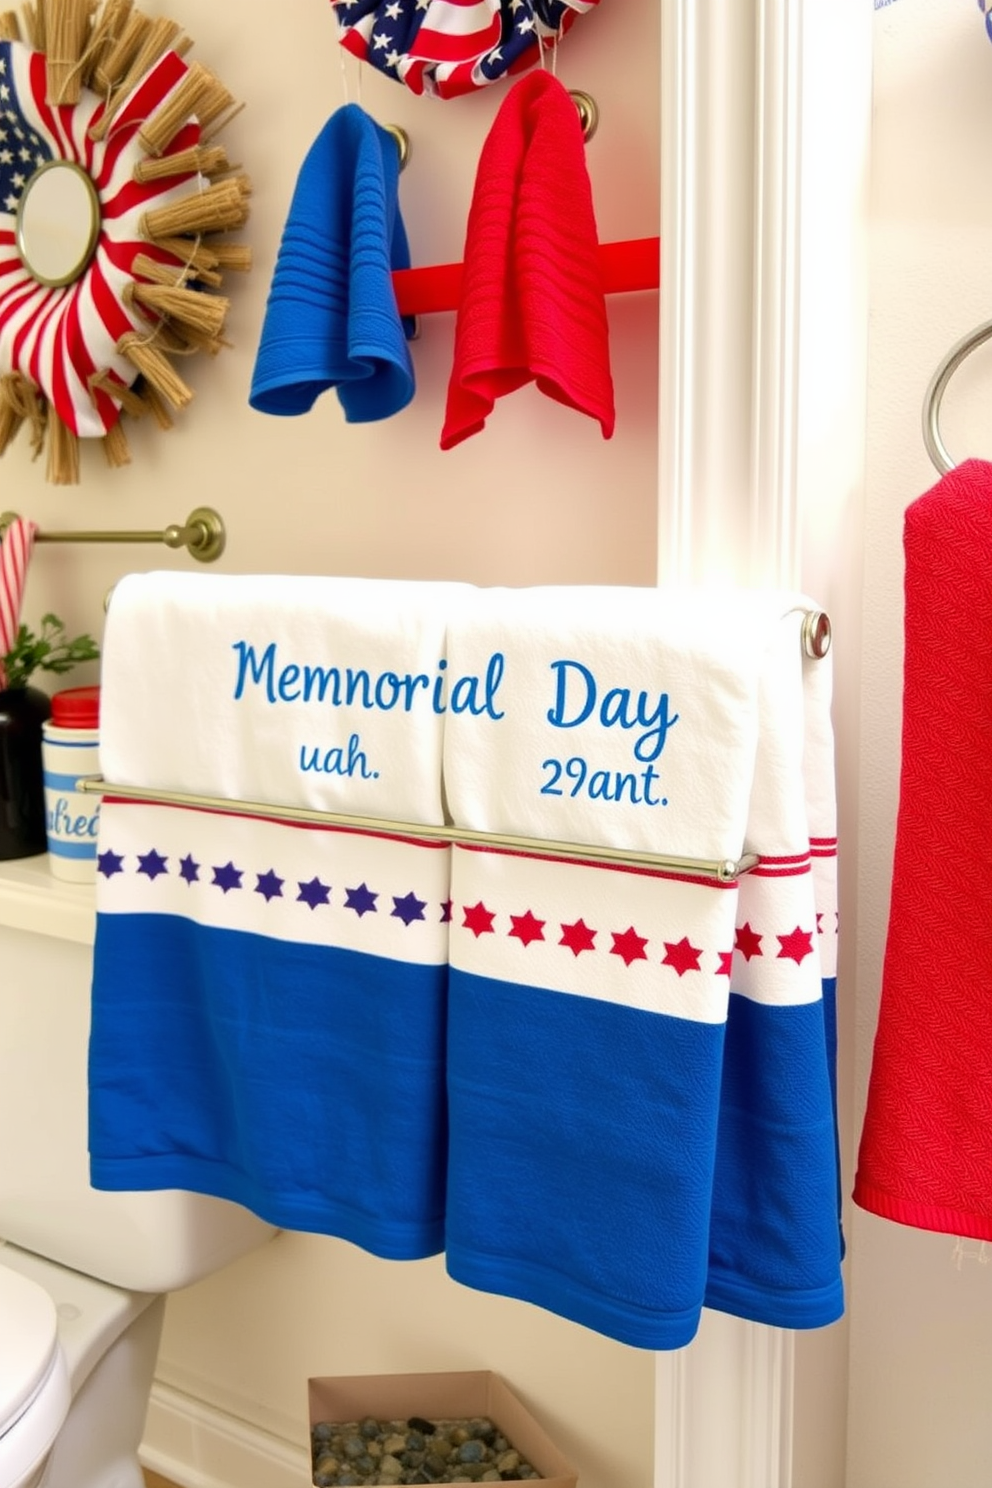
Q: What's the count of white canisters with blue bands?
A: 1